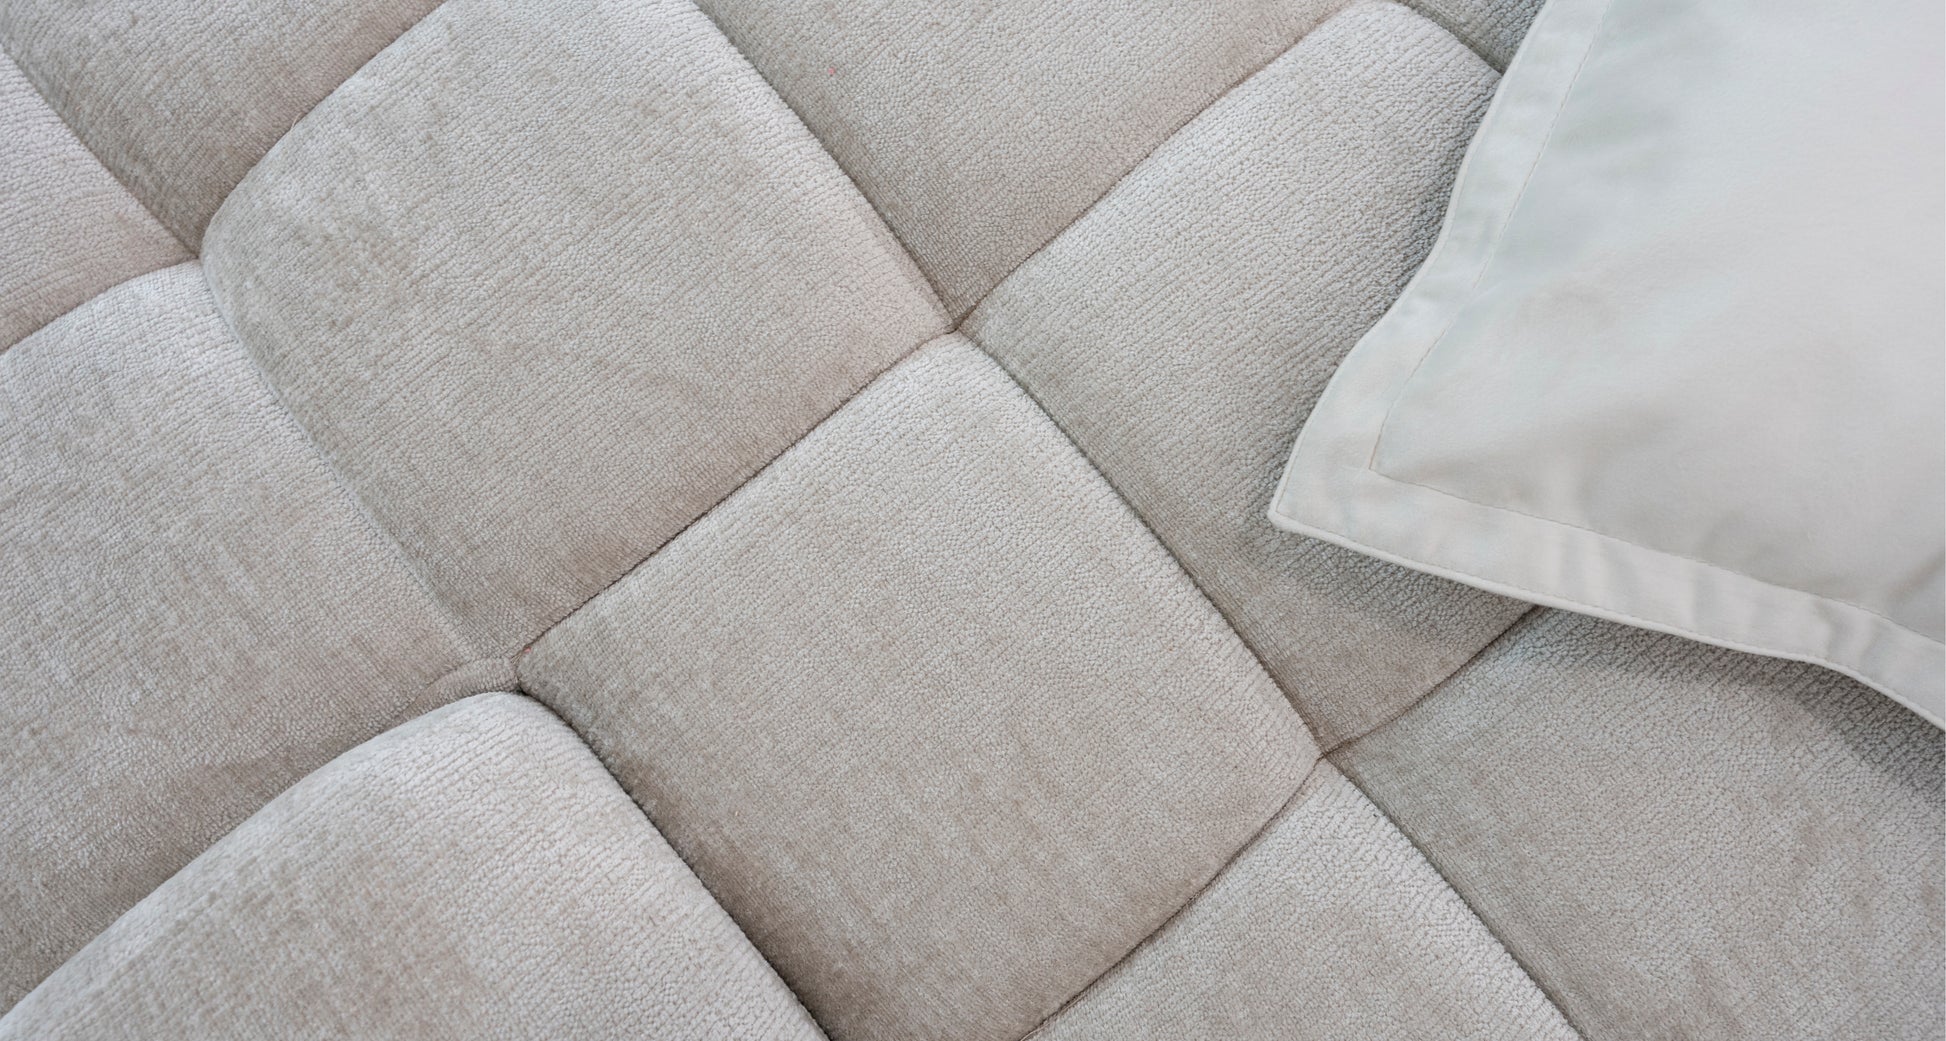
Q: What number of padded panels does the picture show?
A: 11